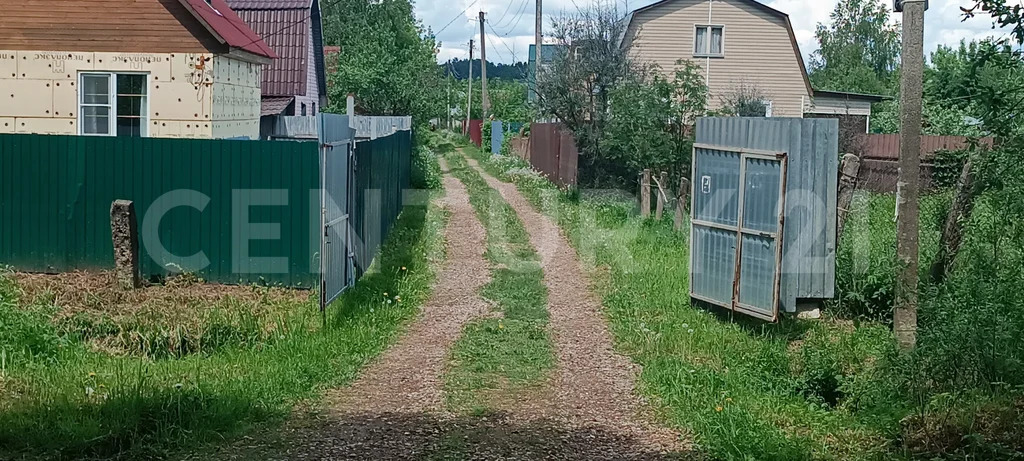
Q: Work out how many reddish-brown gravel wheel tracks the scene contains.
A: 2